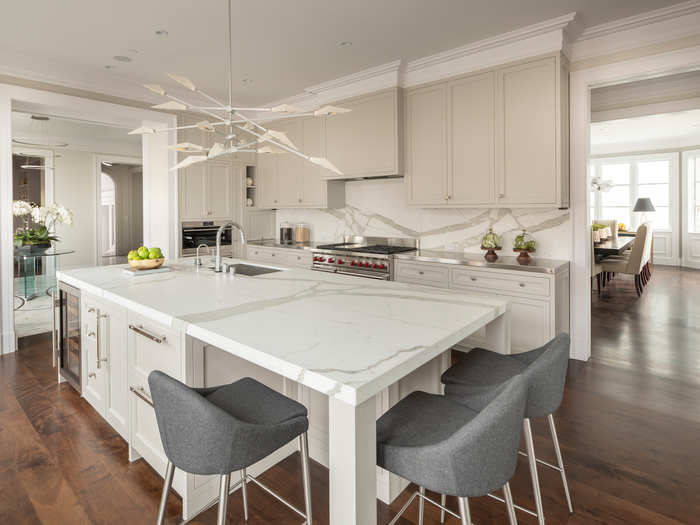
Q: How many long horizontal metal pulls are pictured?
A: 2